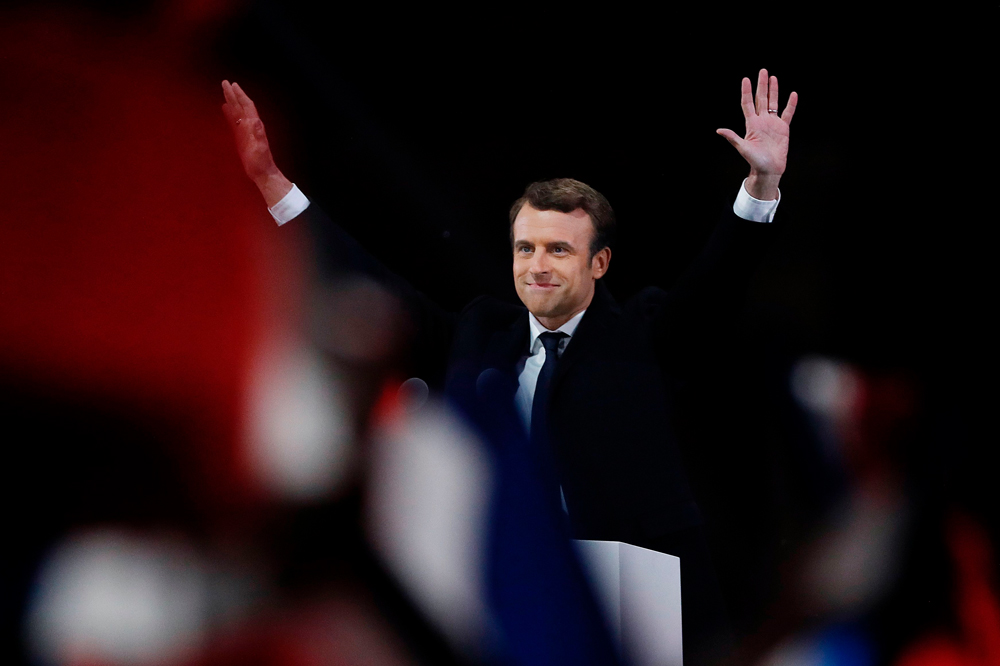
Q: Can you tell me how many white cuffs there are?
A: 2